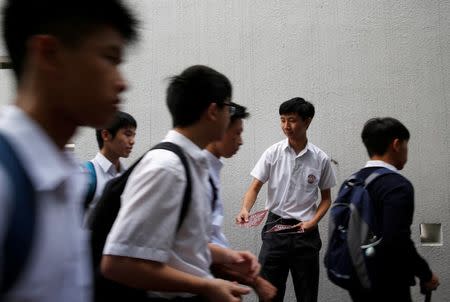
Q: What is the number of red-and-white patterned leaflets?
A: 2